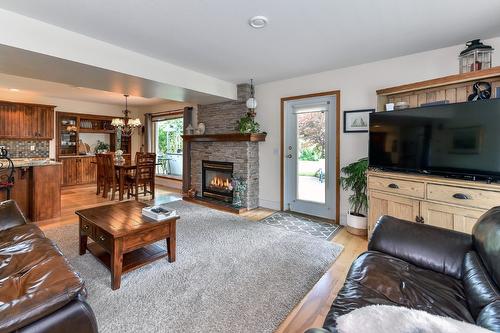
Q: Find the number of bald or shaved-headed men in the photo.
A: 0